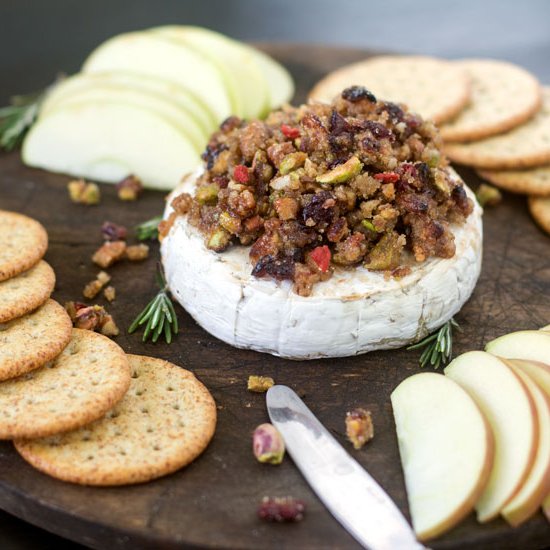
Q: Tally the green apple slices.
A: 6